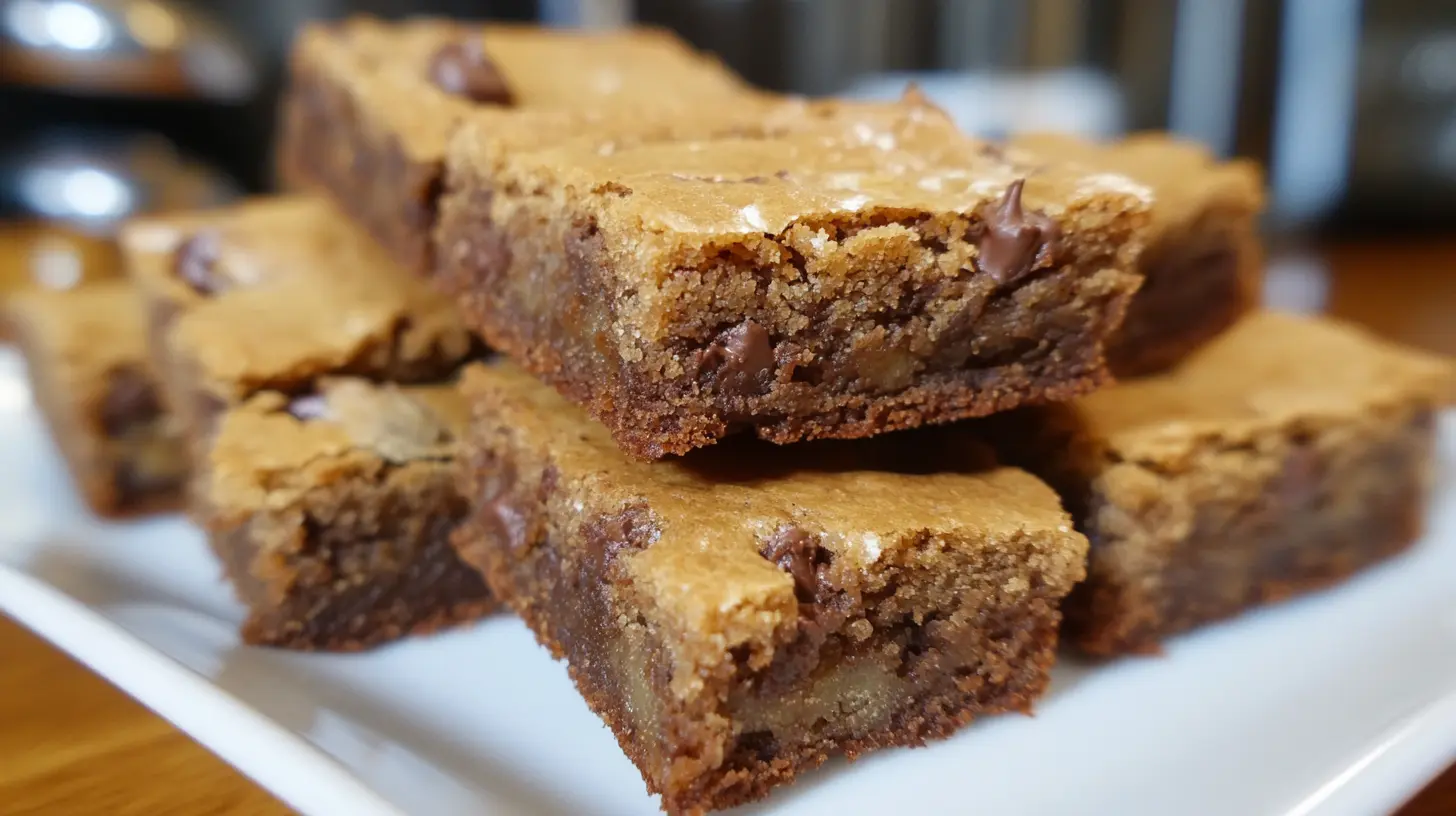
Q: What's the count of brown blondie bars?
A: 8